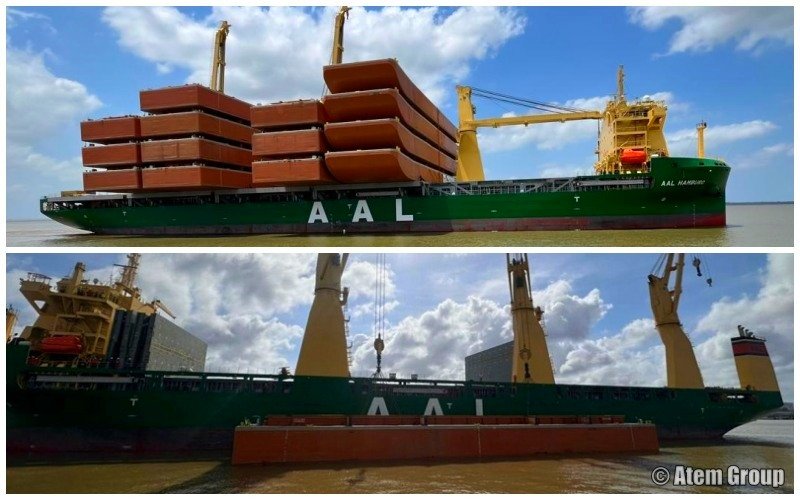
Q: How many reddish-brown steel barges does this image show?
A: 15